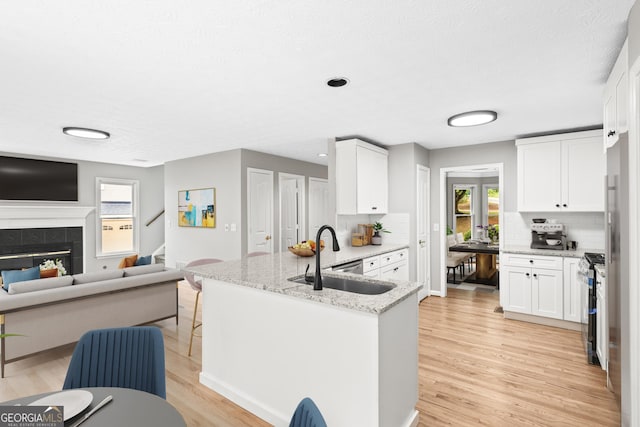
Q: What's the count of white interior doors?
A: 4